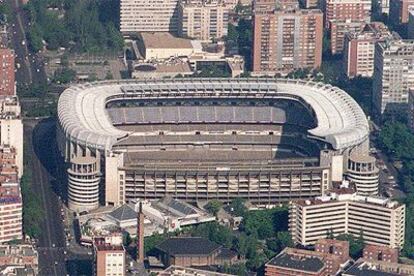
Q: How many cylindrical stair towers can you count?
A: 2